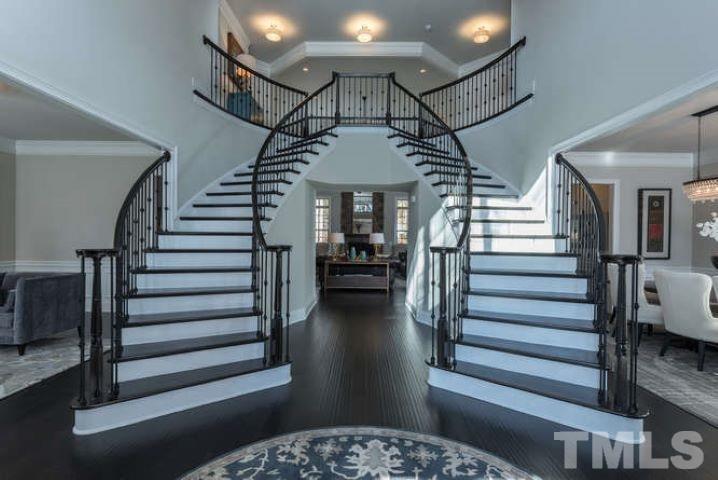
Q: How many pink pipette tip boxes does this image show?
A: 0